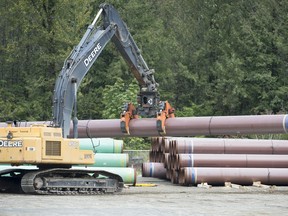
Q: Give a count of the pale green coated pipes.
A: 3